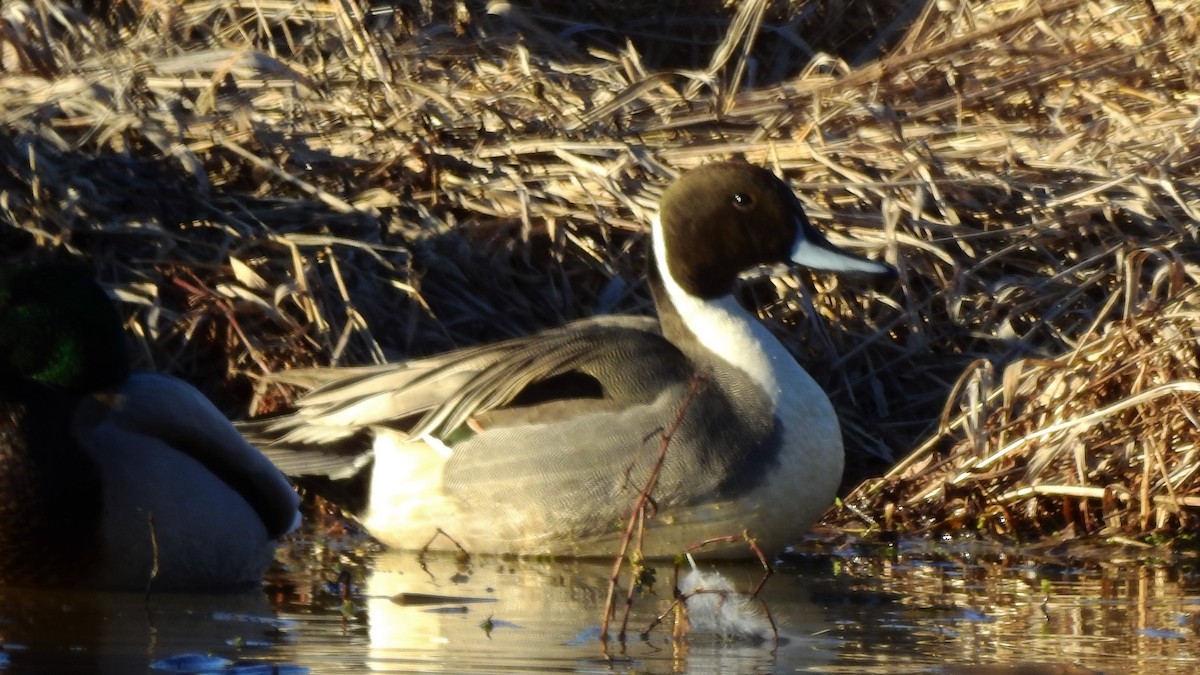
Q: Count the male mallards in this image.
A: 1